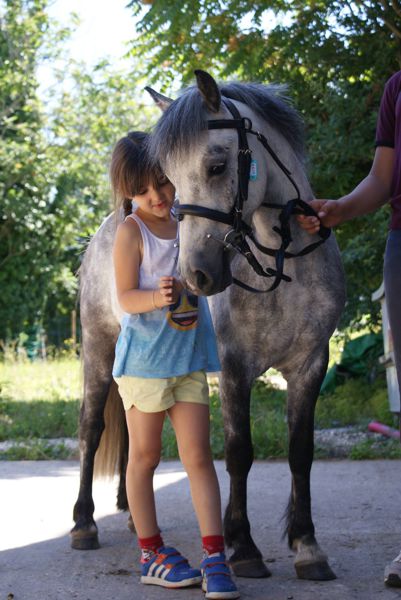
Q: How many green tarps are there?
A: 1